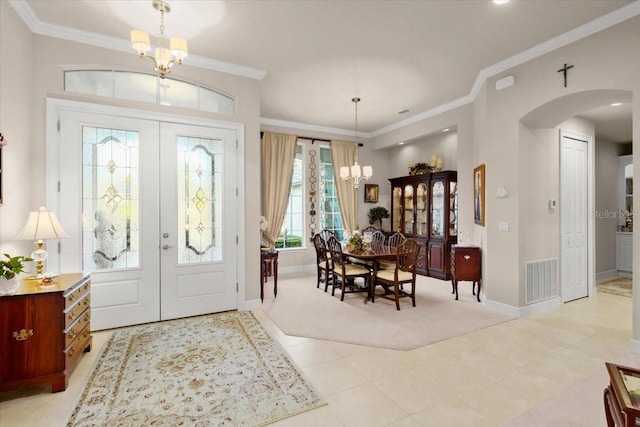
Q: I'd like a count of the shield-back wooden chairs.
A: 7